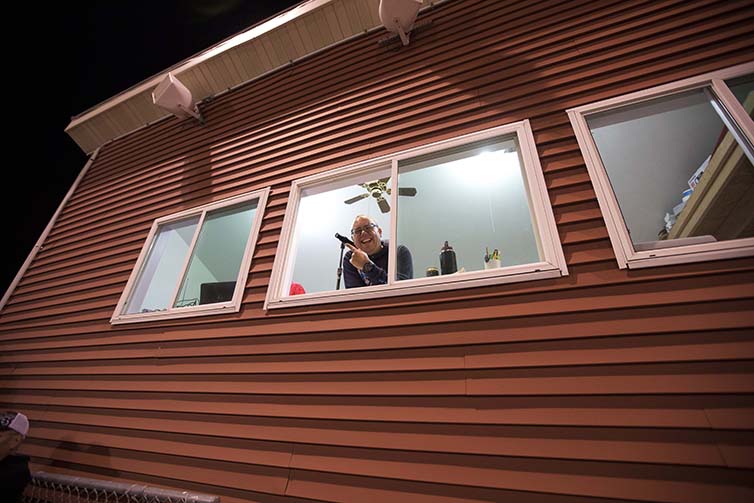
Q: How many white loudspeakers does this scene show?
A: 2